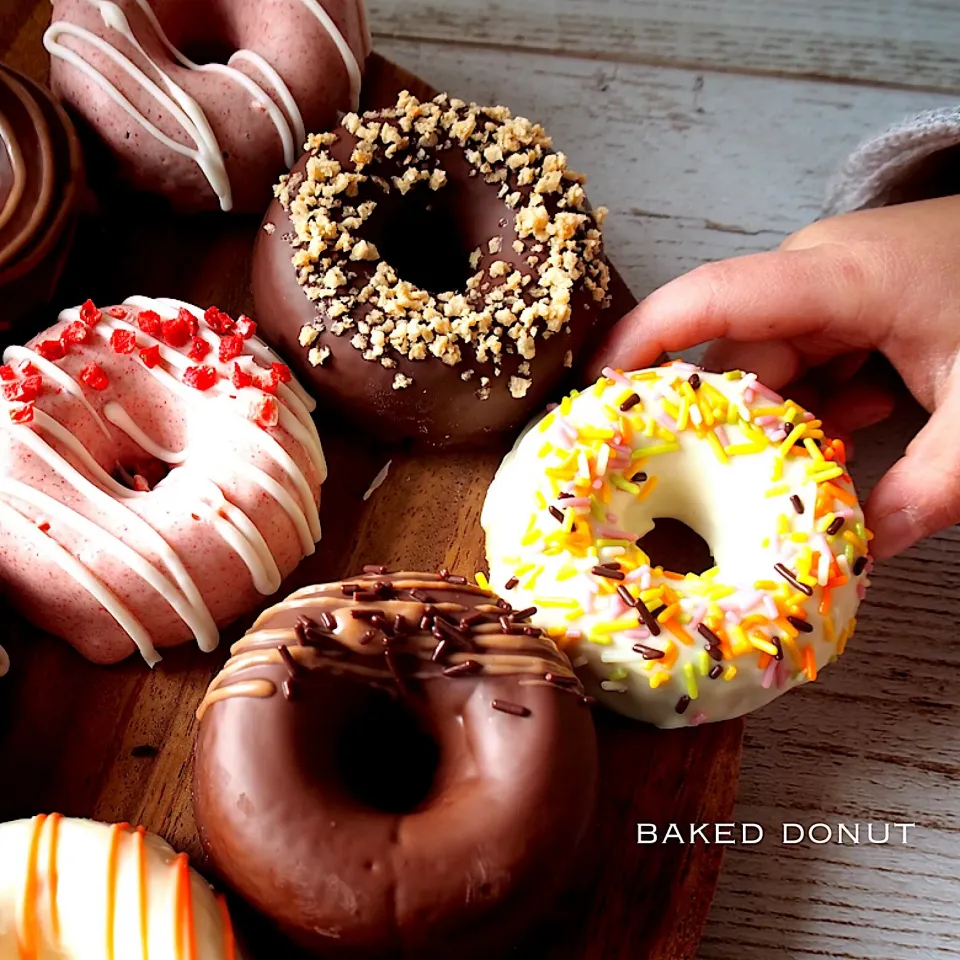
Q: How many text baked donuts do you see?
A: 1